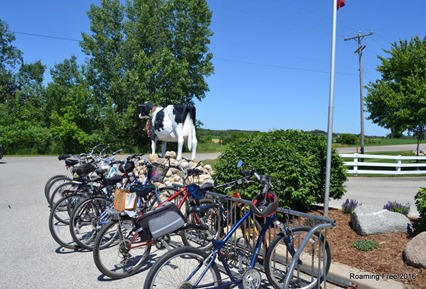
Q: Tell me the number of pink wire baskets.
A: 0